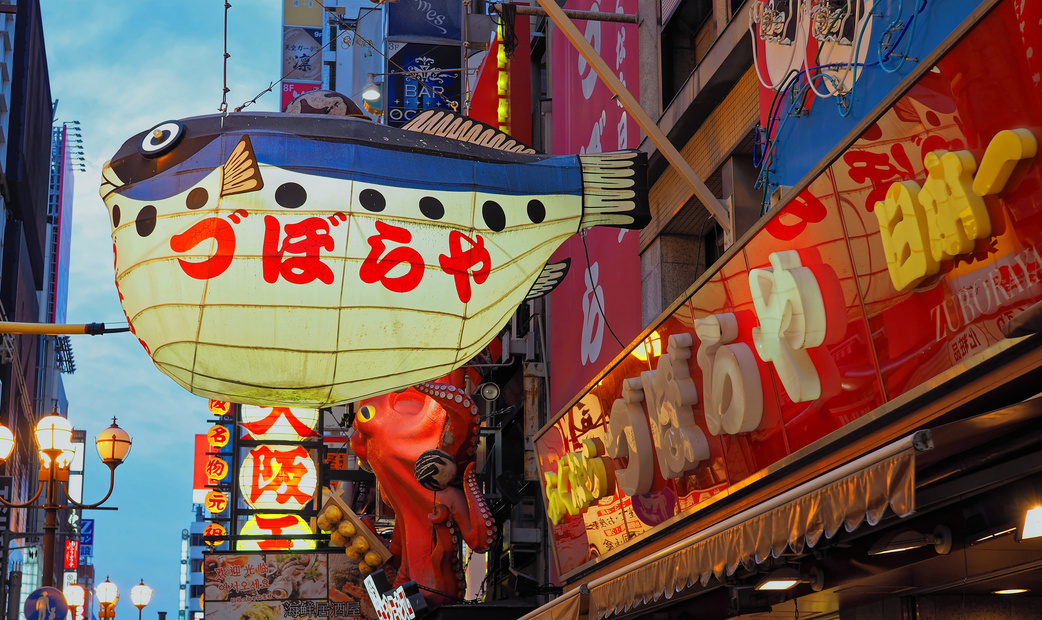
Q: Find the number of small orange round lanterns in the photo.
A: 5